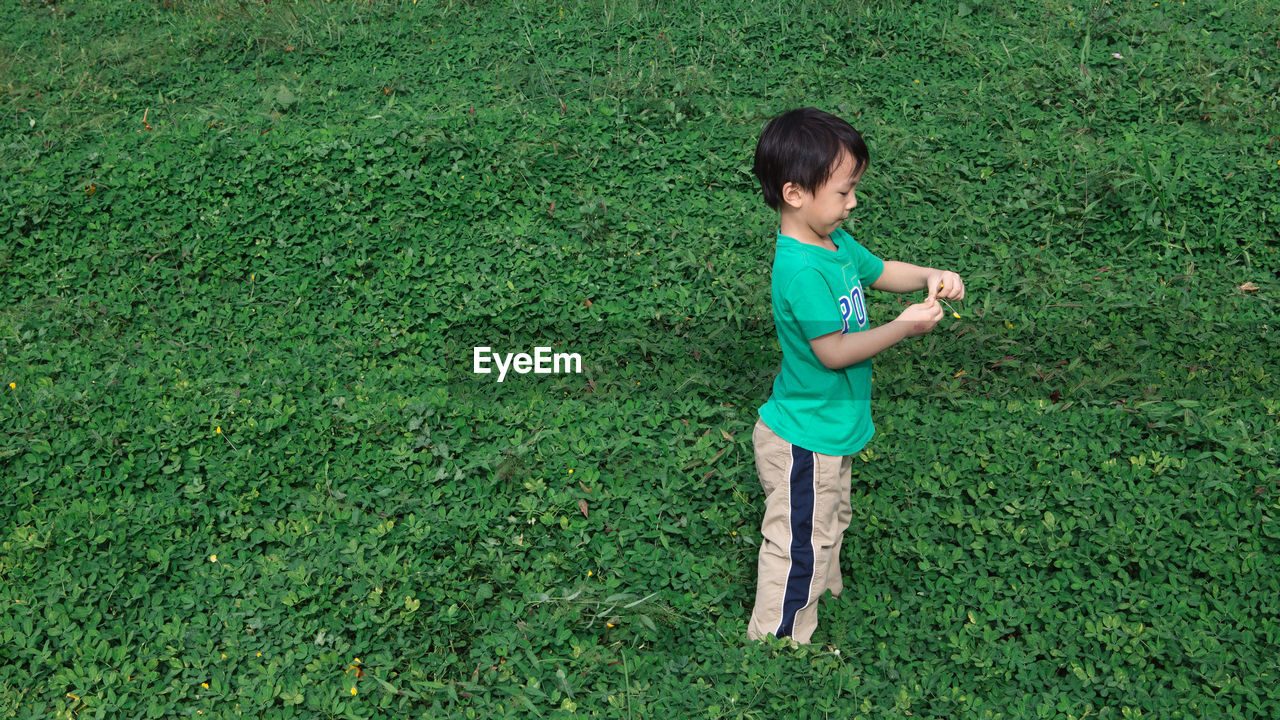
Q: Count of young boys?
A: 1